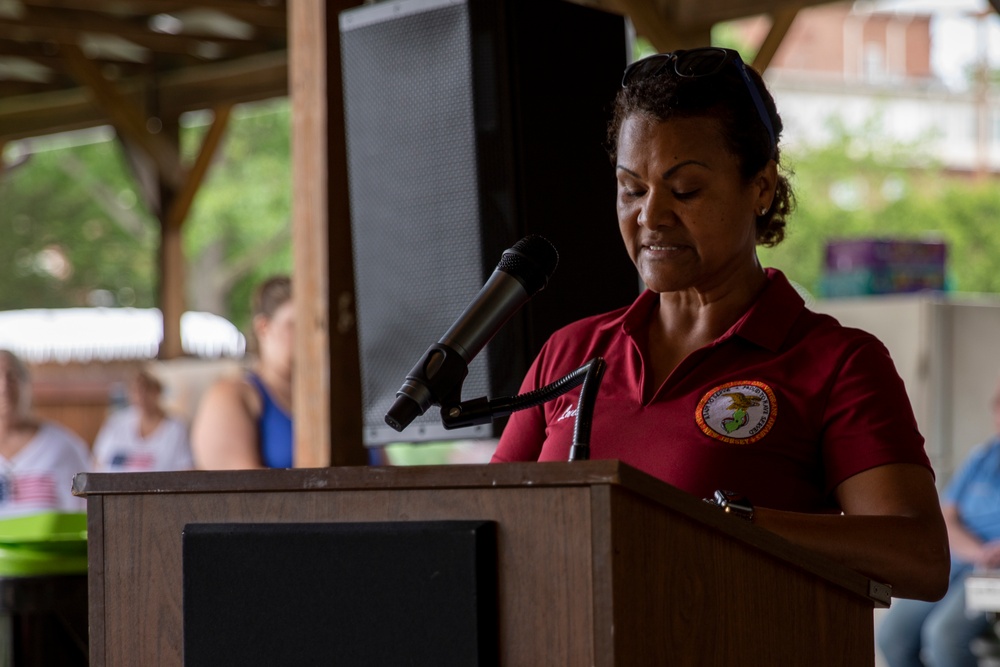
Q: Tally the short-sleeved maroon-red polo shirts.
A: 1